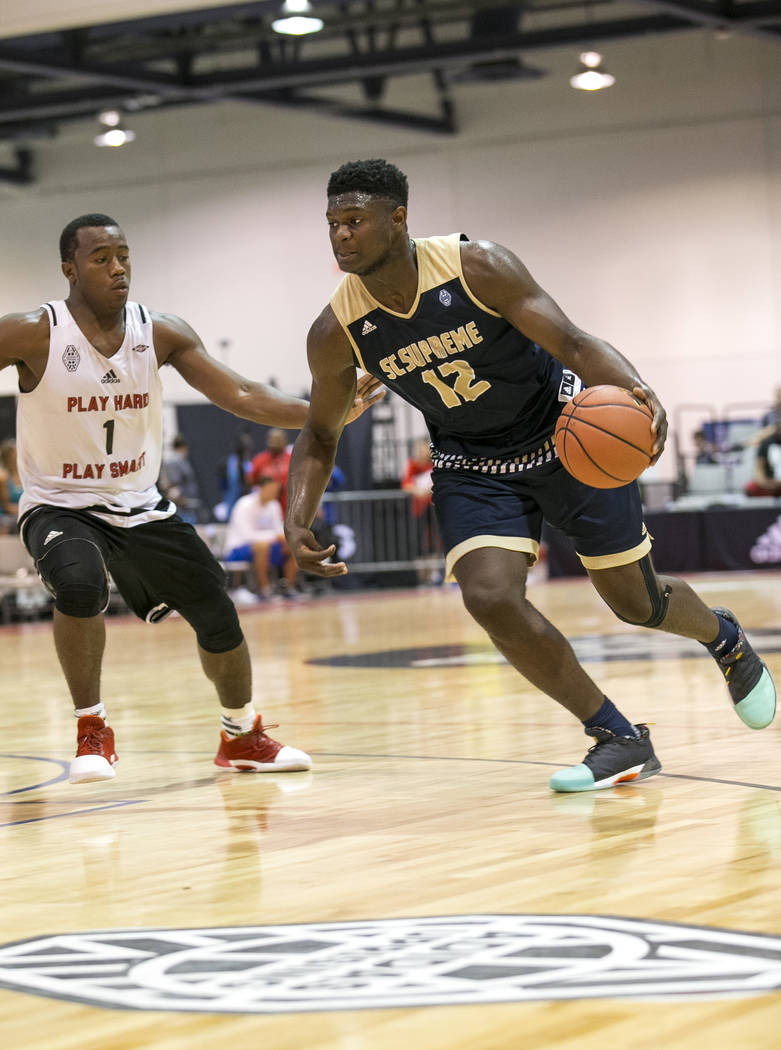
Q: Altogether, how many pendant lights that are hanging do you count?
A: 3